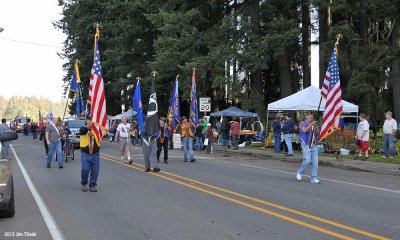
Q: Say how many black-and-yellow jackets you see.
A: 1